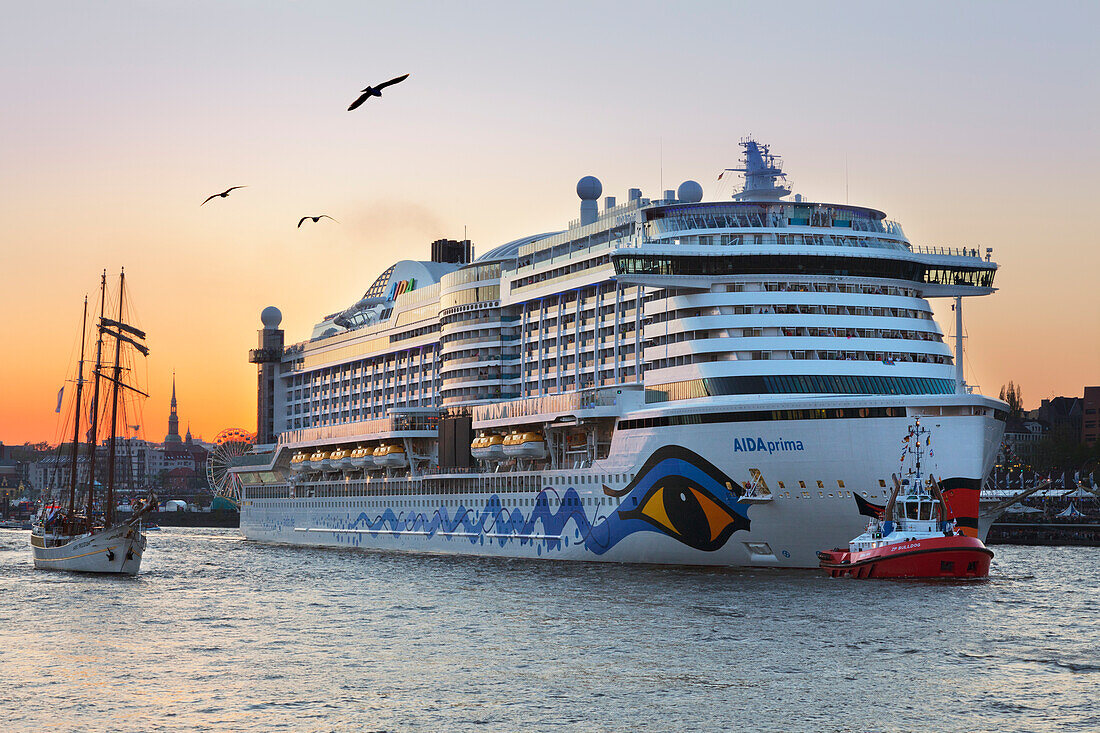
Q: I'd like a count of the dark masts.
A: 3